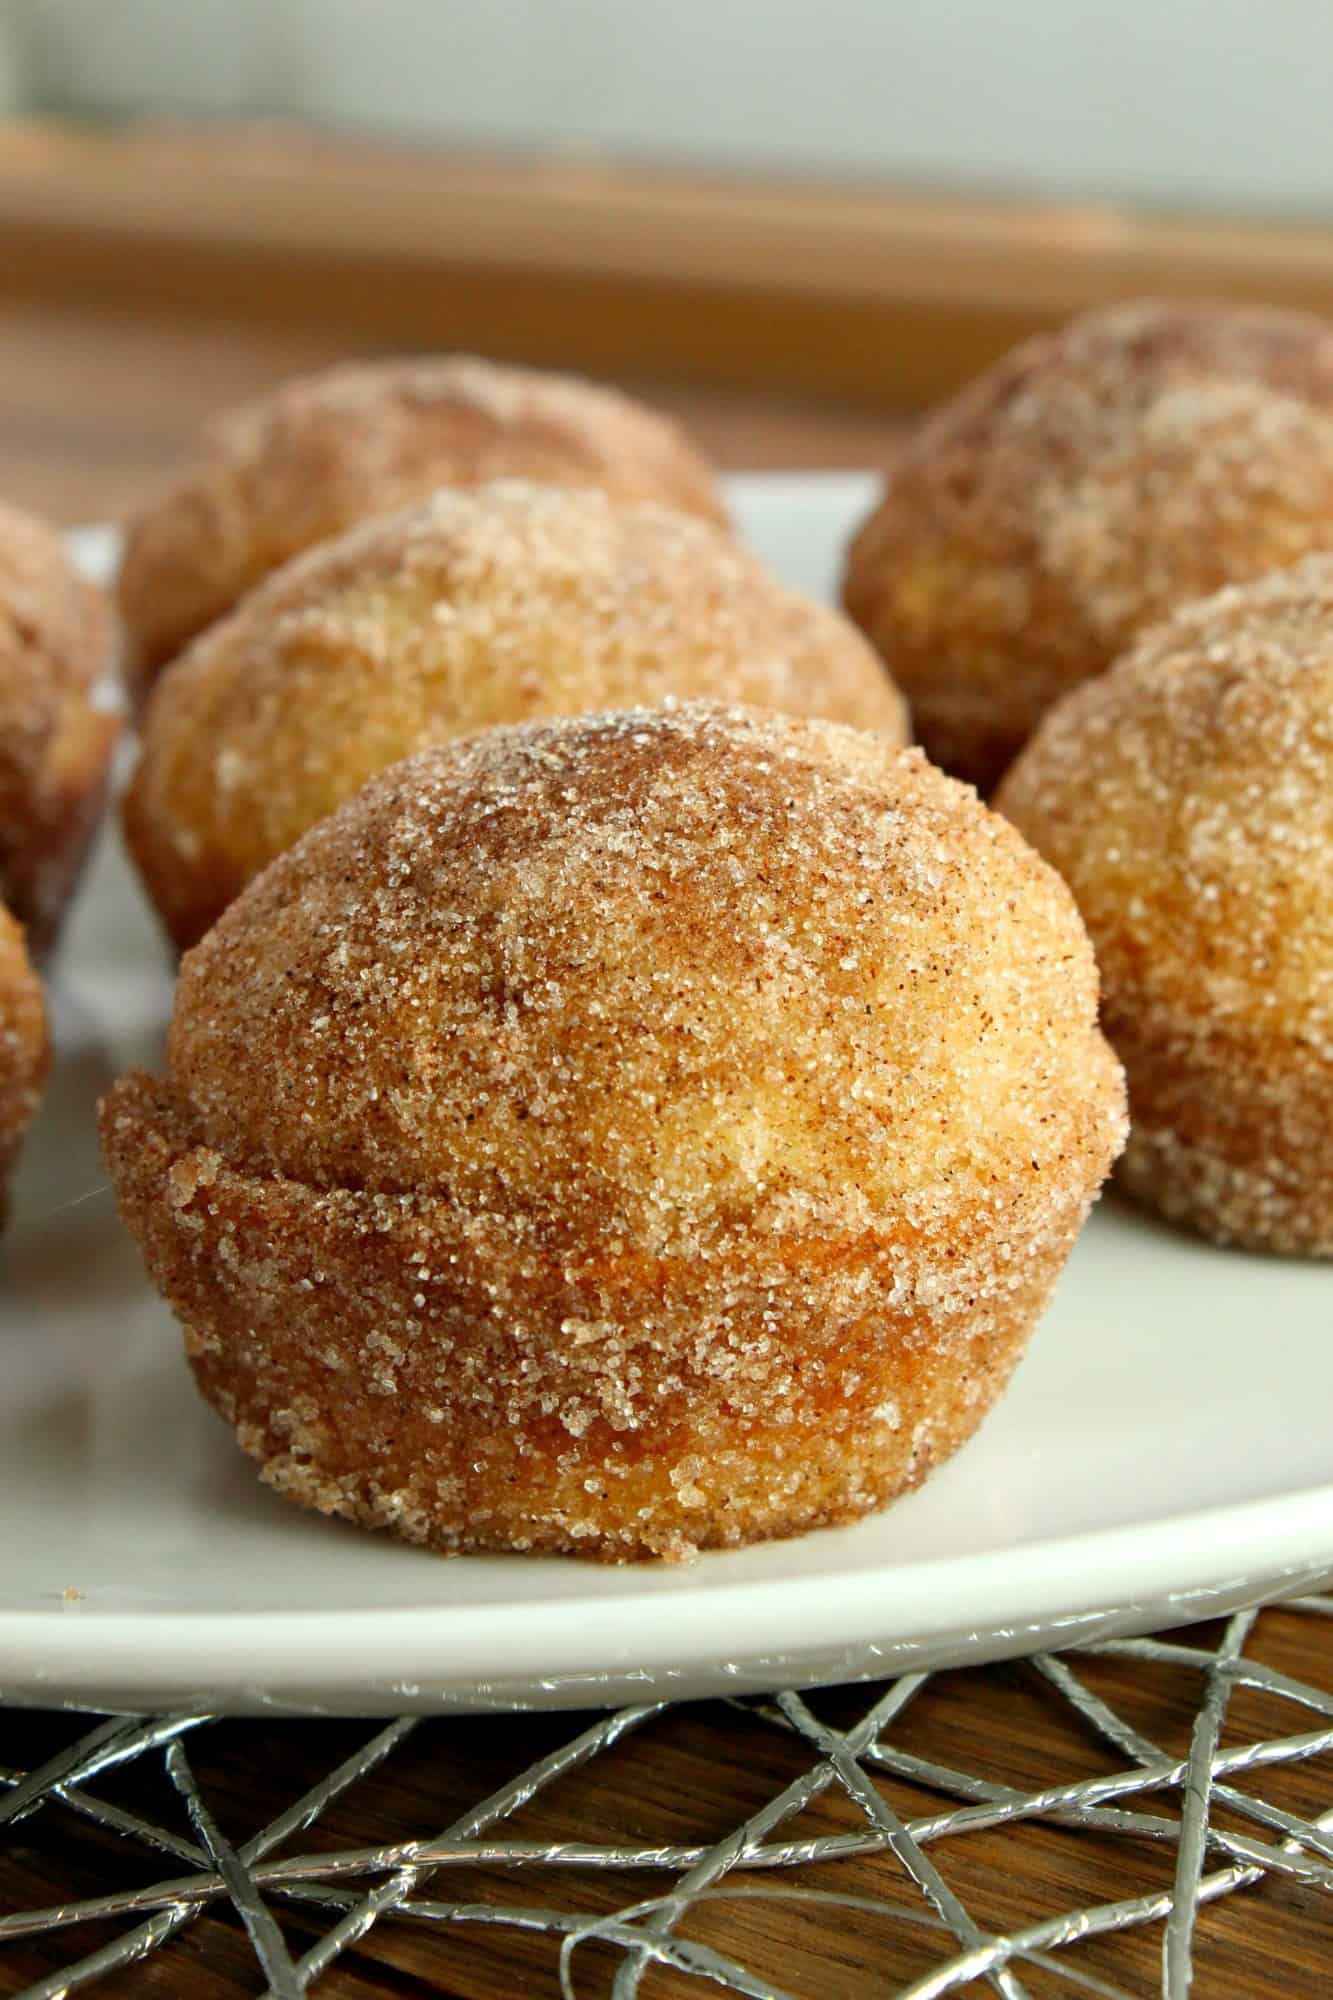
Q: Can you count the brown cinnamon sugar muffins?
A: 7